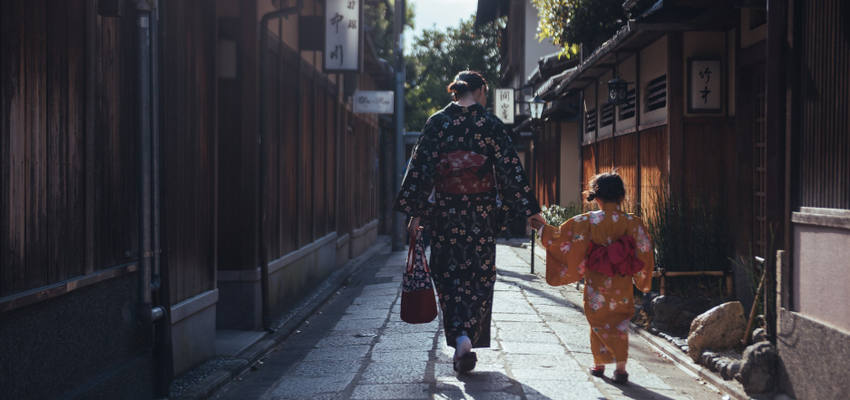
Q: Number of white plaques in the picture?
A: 4